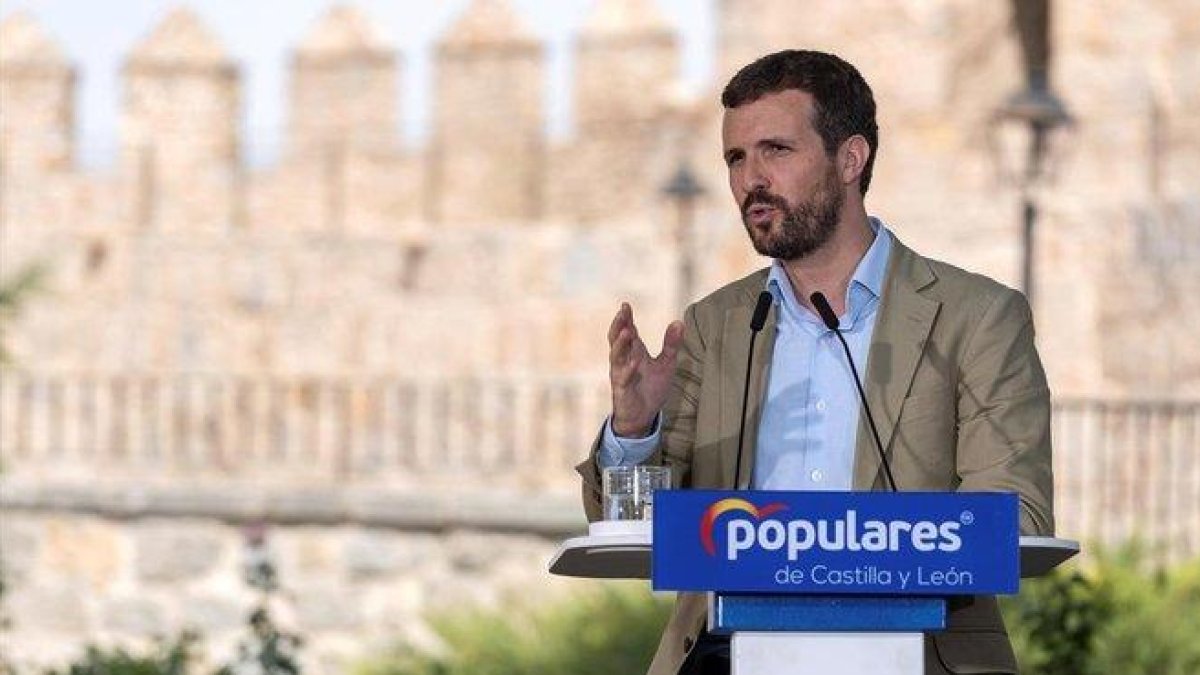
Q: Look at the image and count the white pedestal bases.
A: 1